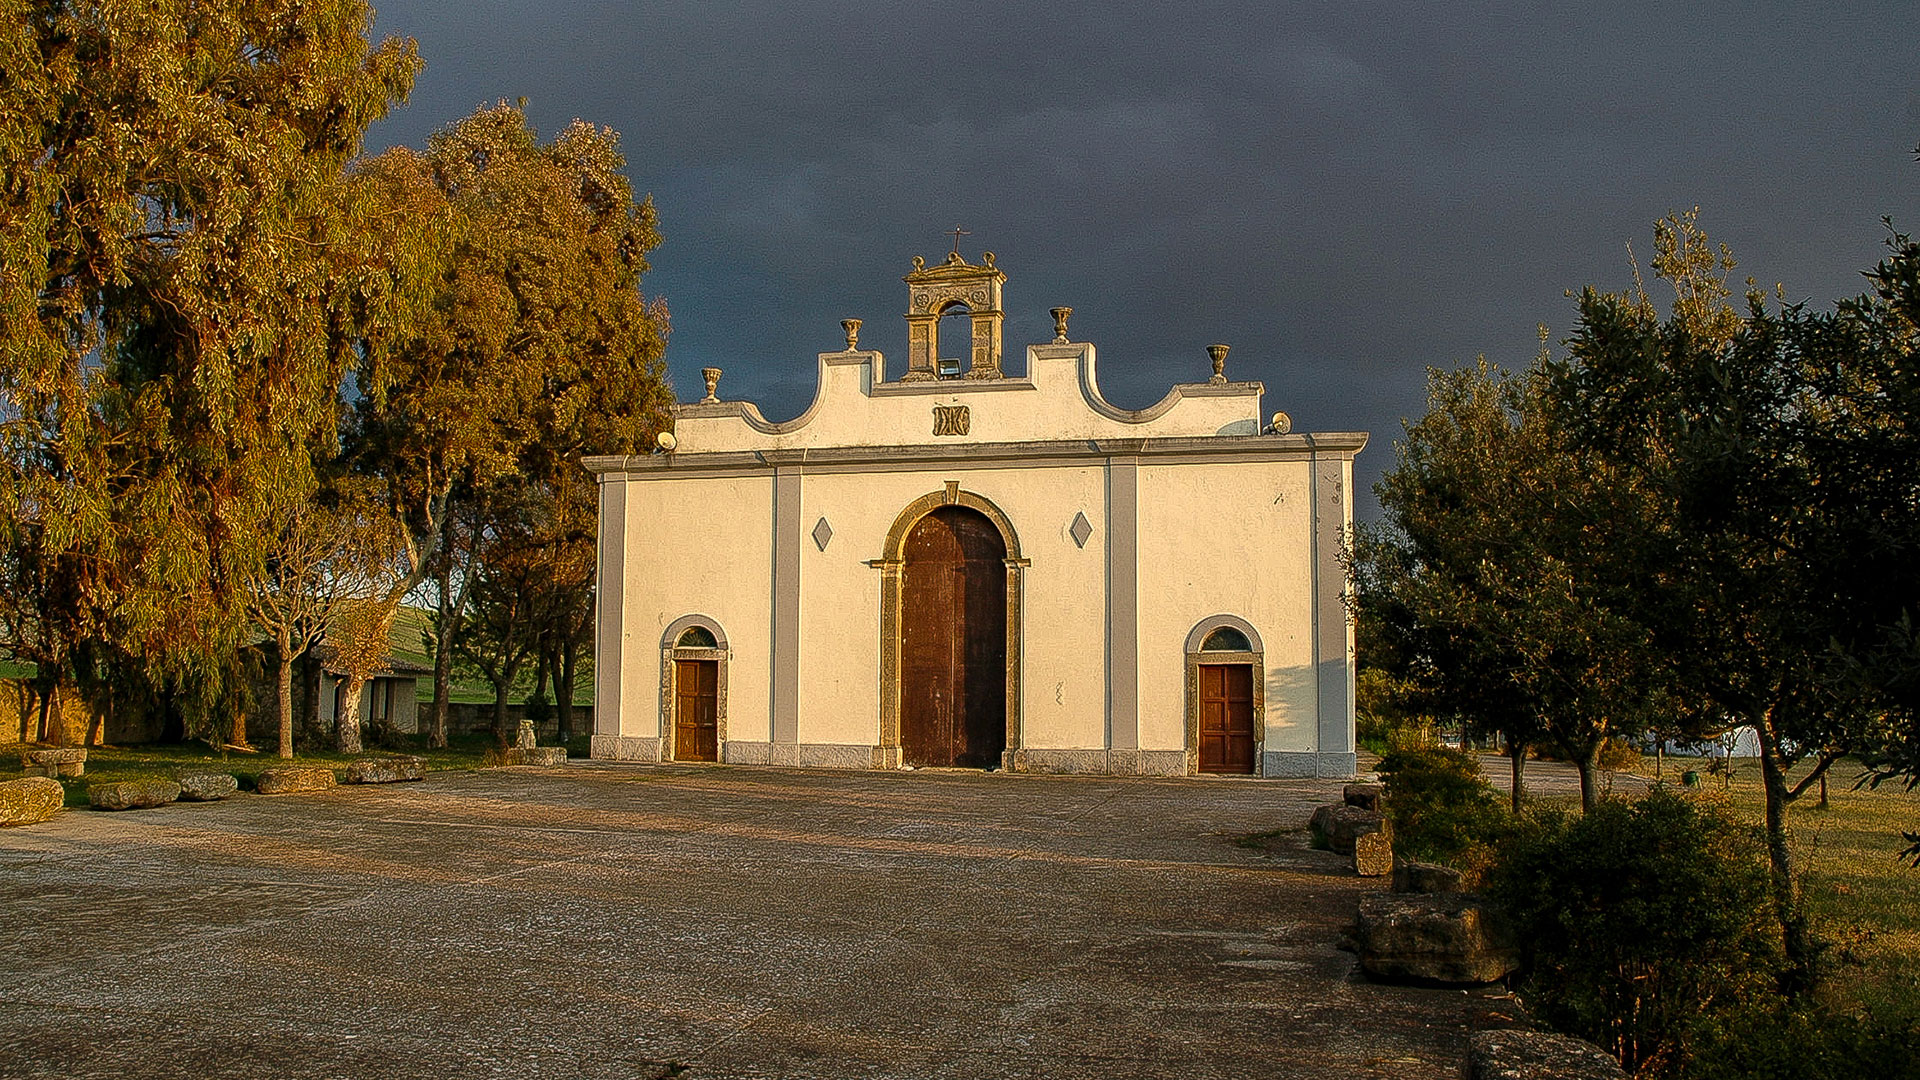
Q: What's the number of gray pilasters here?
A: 4